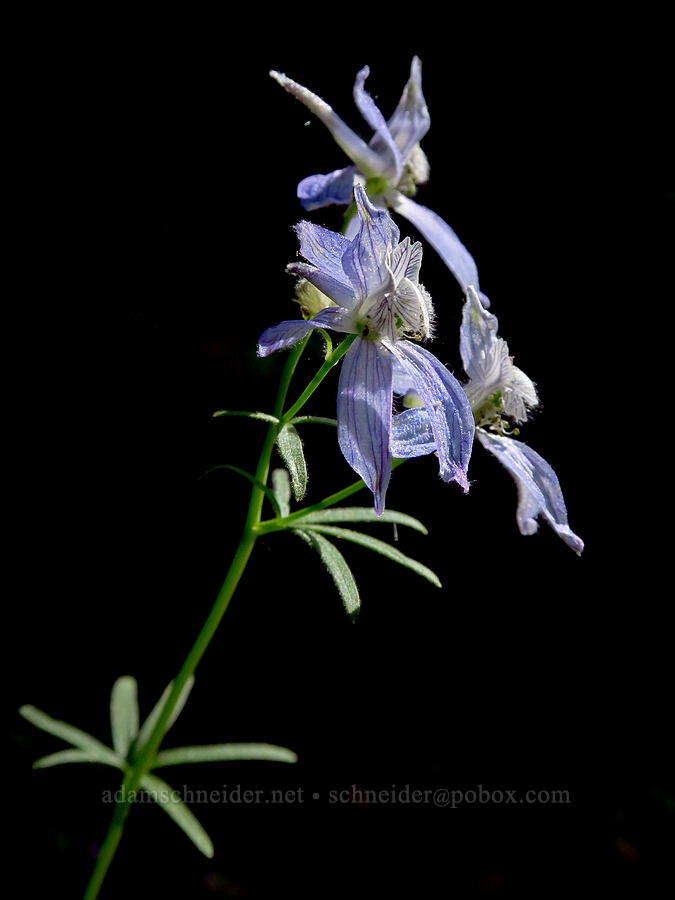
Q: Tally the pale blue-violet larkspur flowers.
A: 3